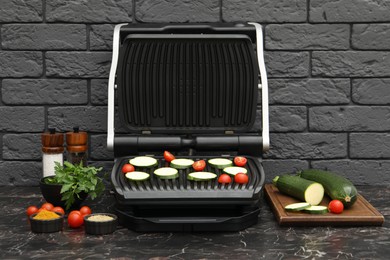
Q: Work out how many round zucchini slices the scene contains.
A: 9